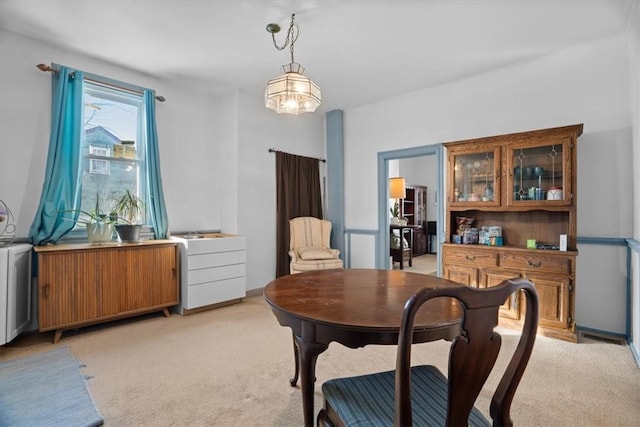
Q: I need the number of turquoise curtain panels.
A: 2